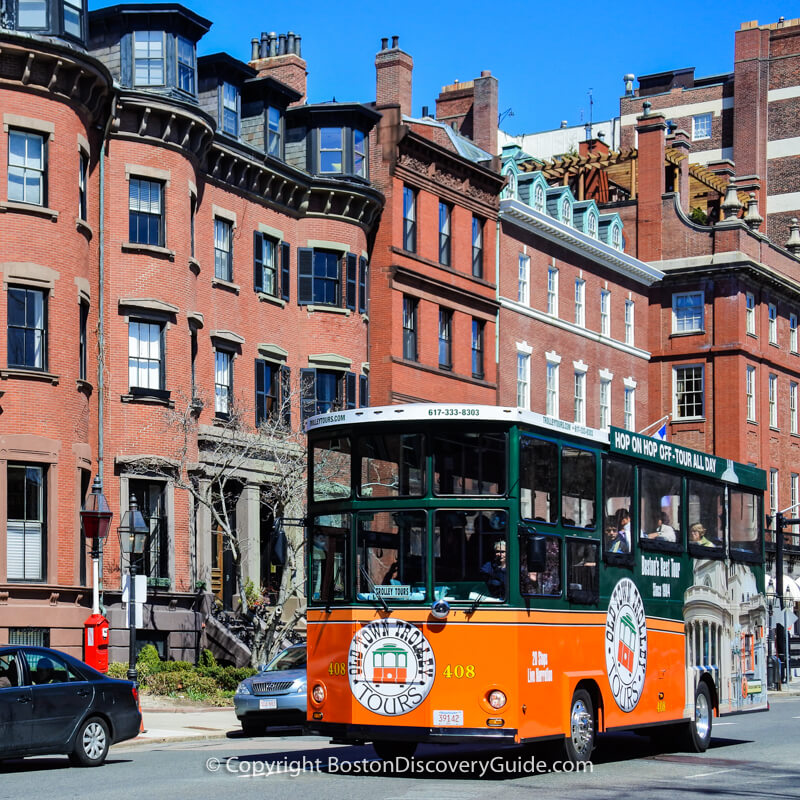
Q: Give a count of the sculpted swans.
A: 0